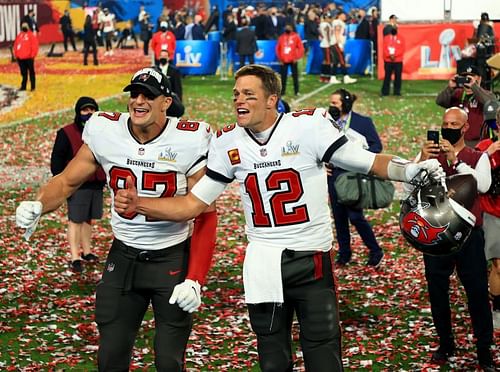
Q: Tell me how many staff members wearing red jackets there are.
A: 4